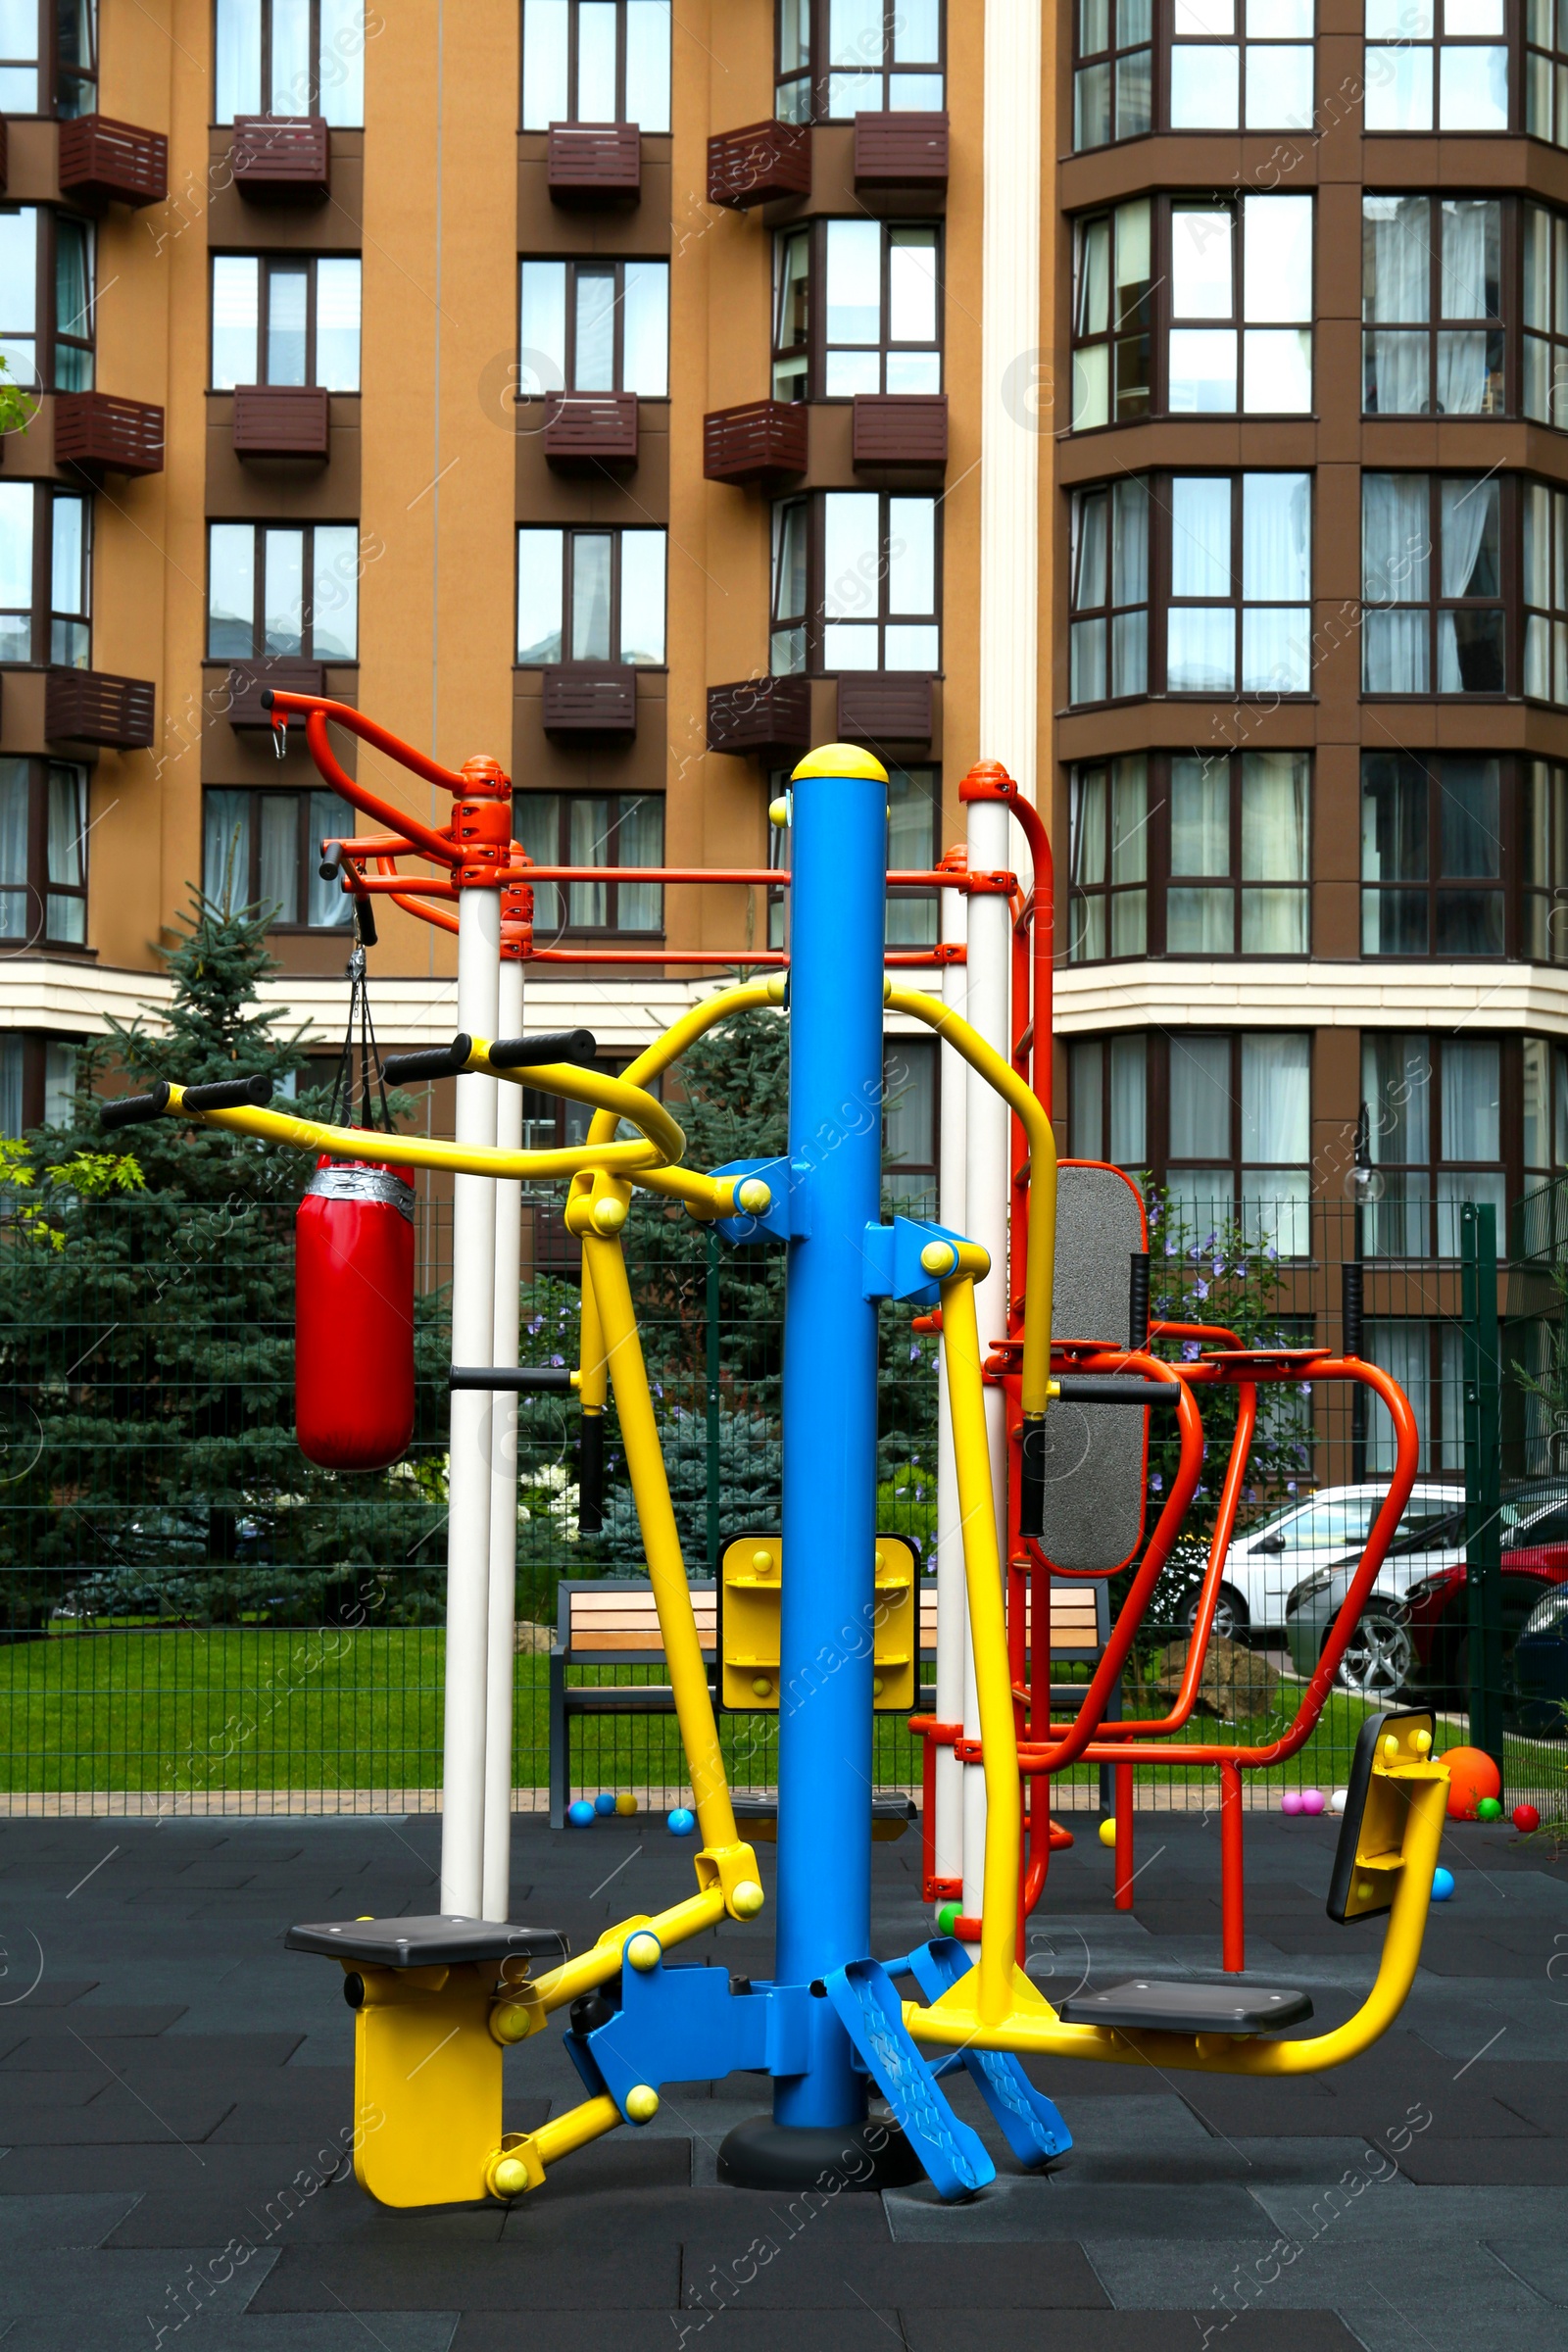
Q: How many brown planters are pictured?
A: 15